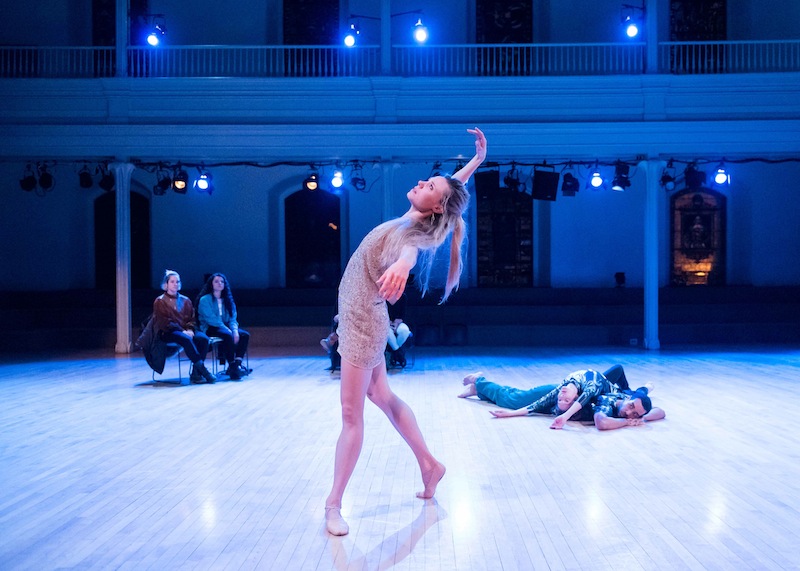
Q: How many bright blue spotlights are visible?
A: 8